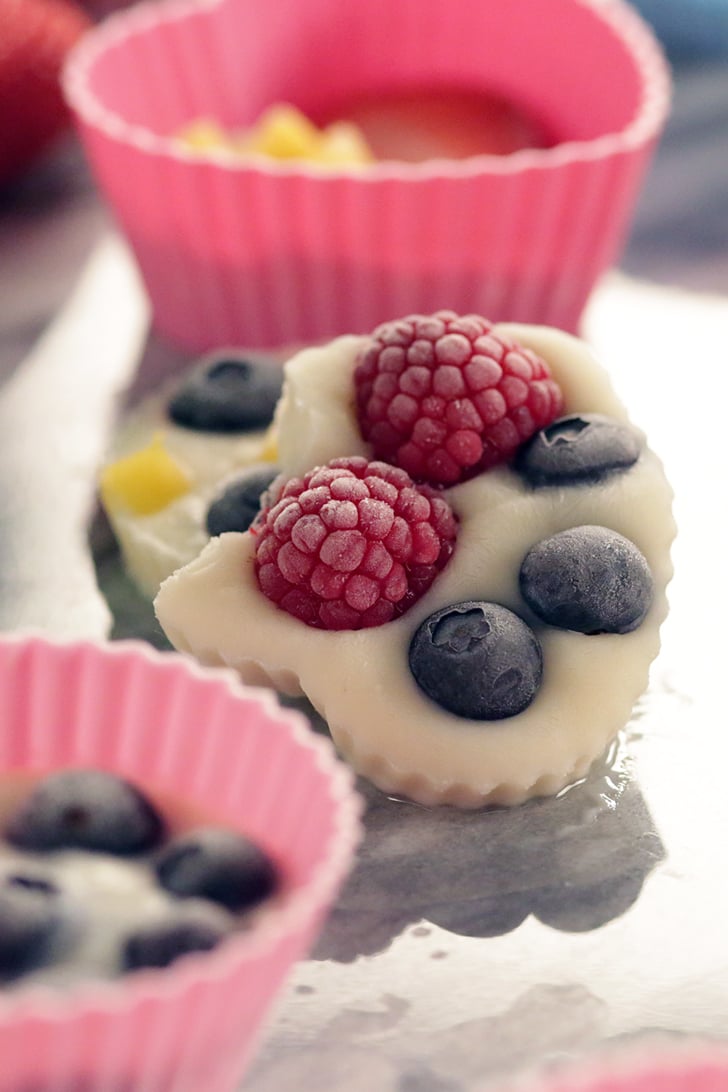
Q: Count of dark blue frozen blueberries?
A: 9